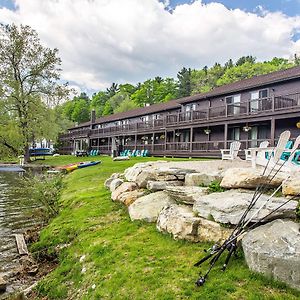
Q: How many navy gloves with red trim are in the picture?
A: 0